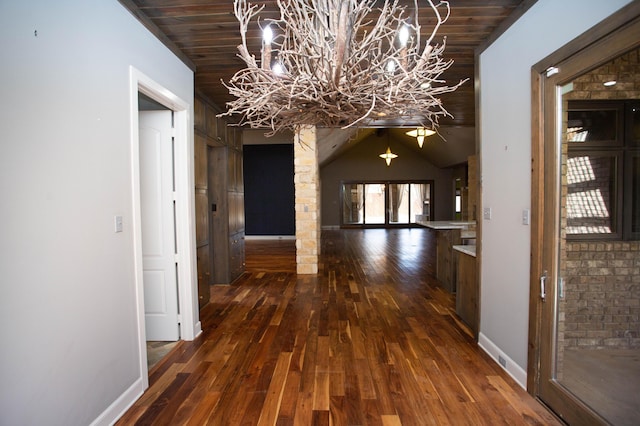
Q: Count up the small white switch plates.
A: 3